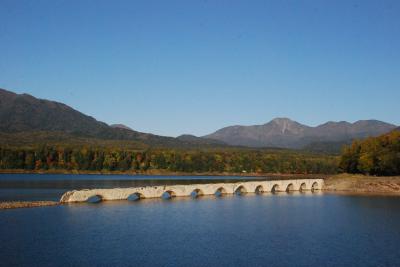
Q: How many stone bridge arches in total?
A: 11